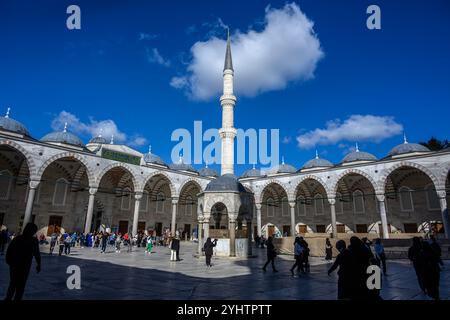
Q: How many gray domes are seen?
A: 12